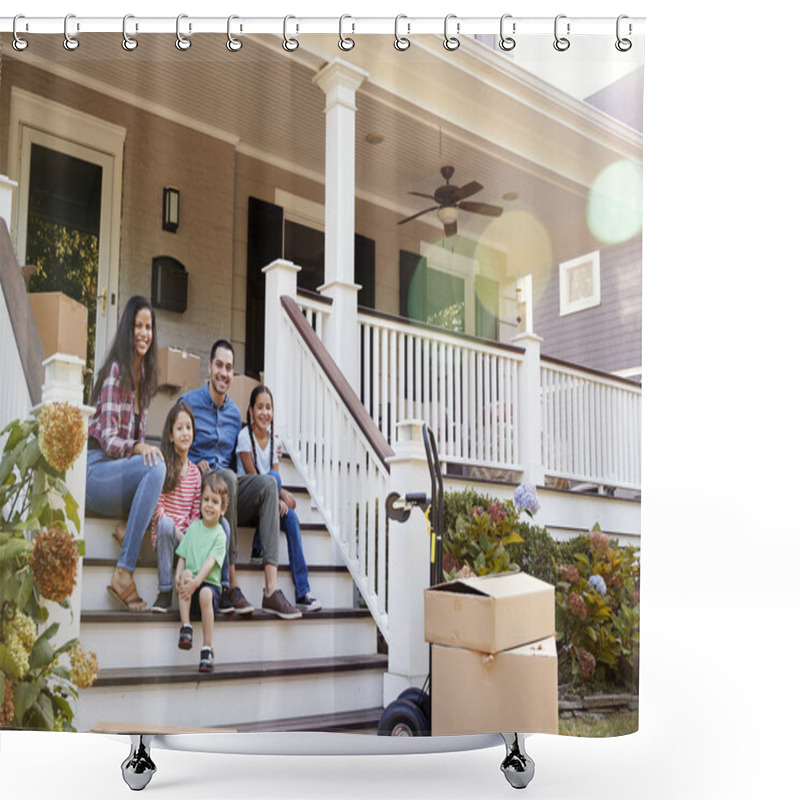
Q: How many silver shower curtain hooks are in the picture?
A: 12